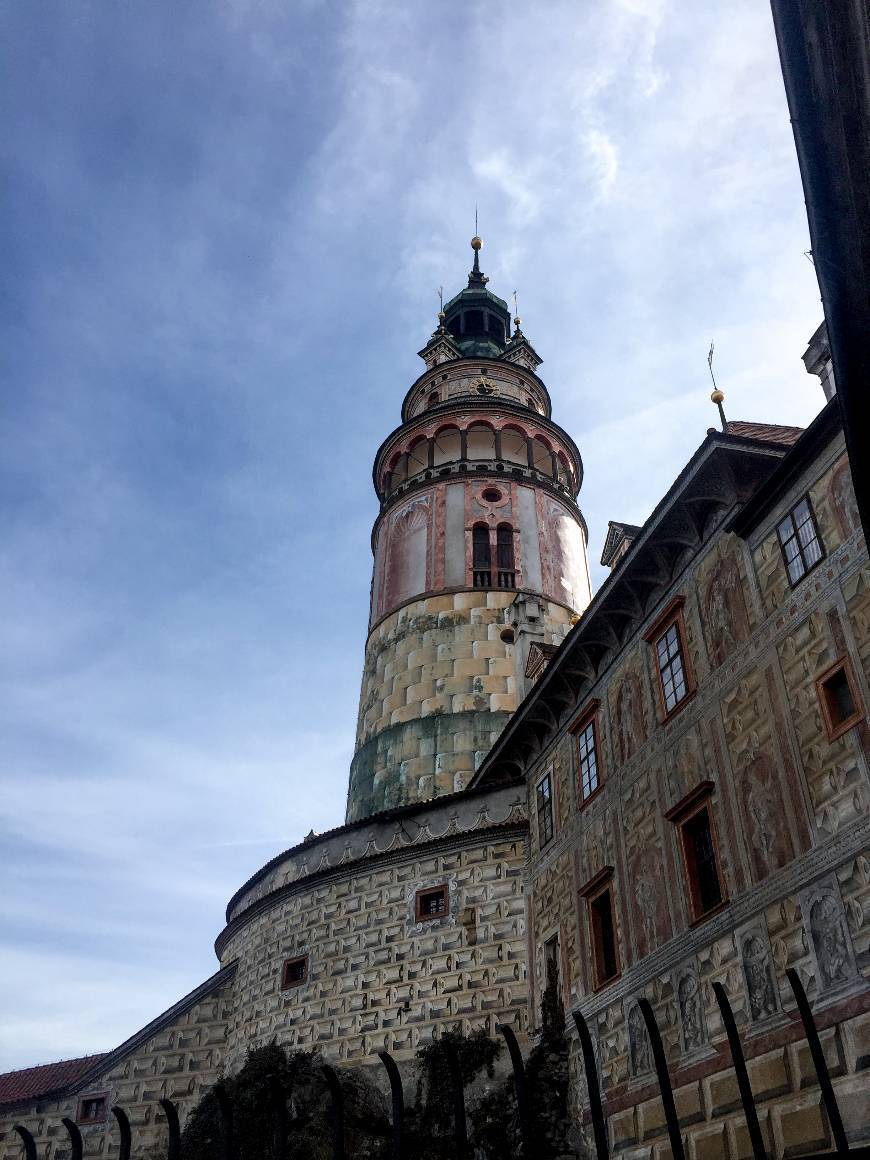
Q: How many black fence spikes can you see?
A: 14